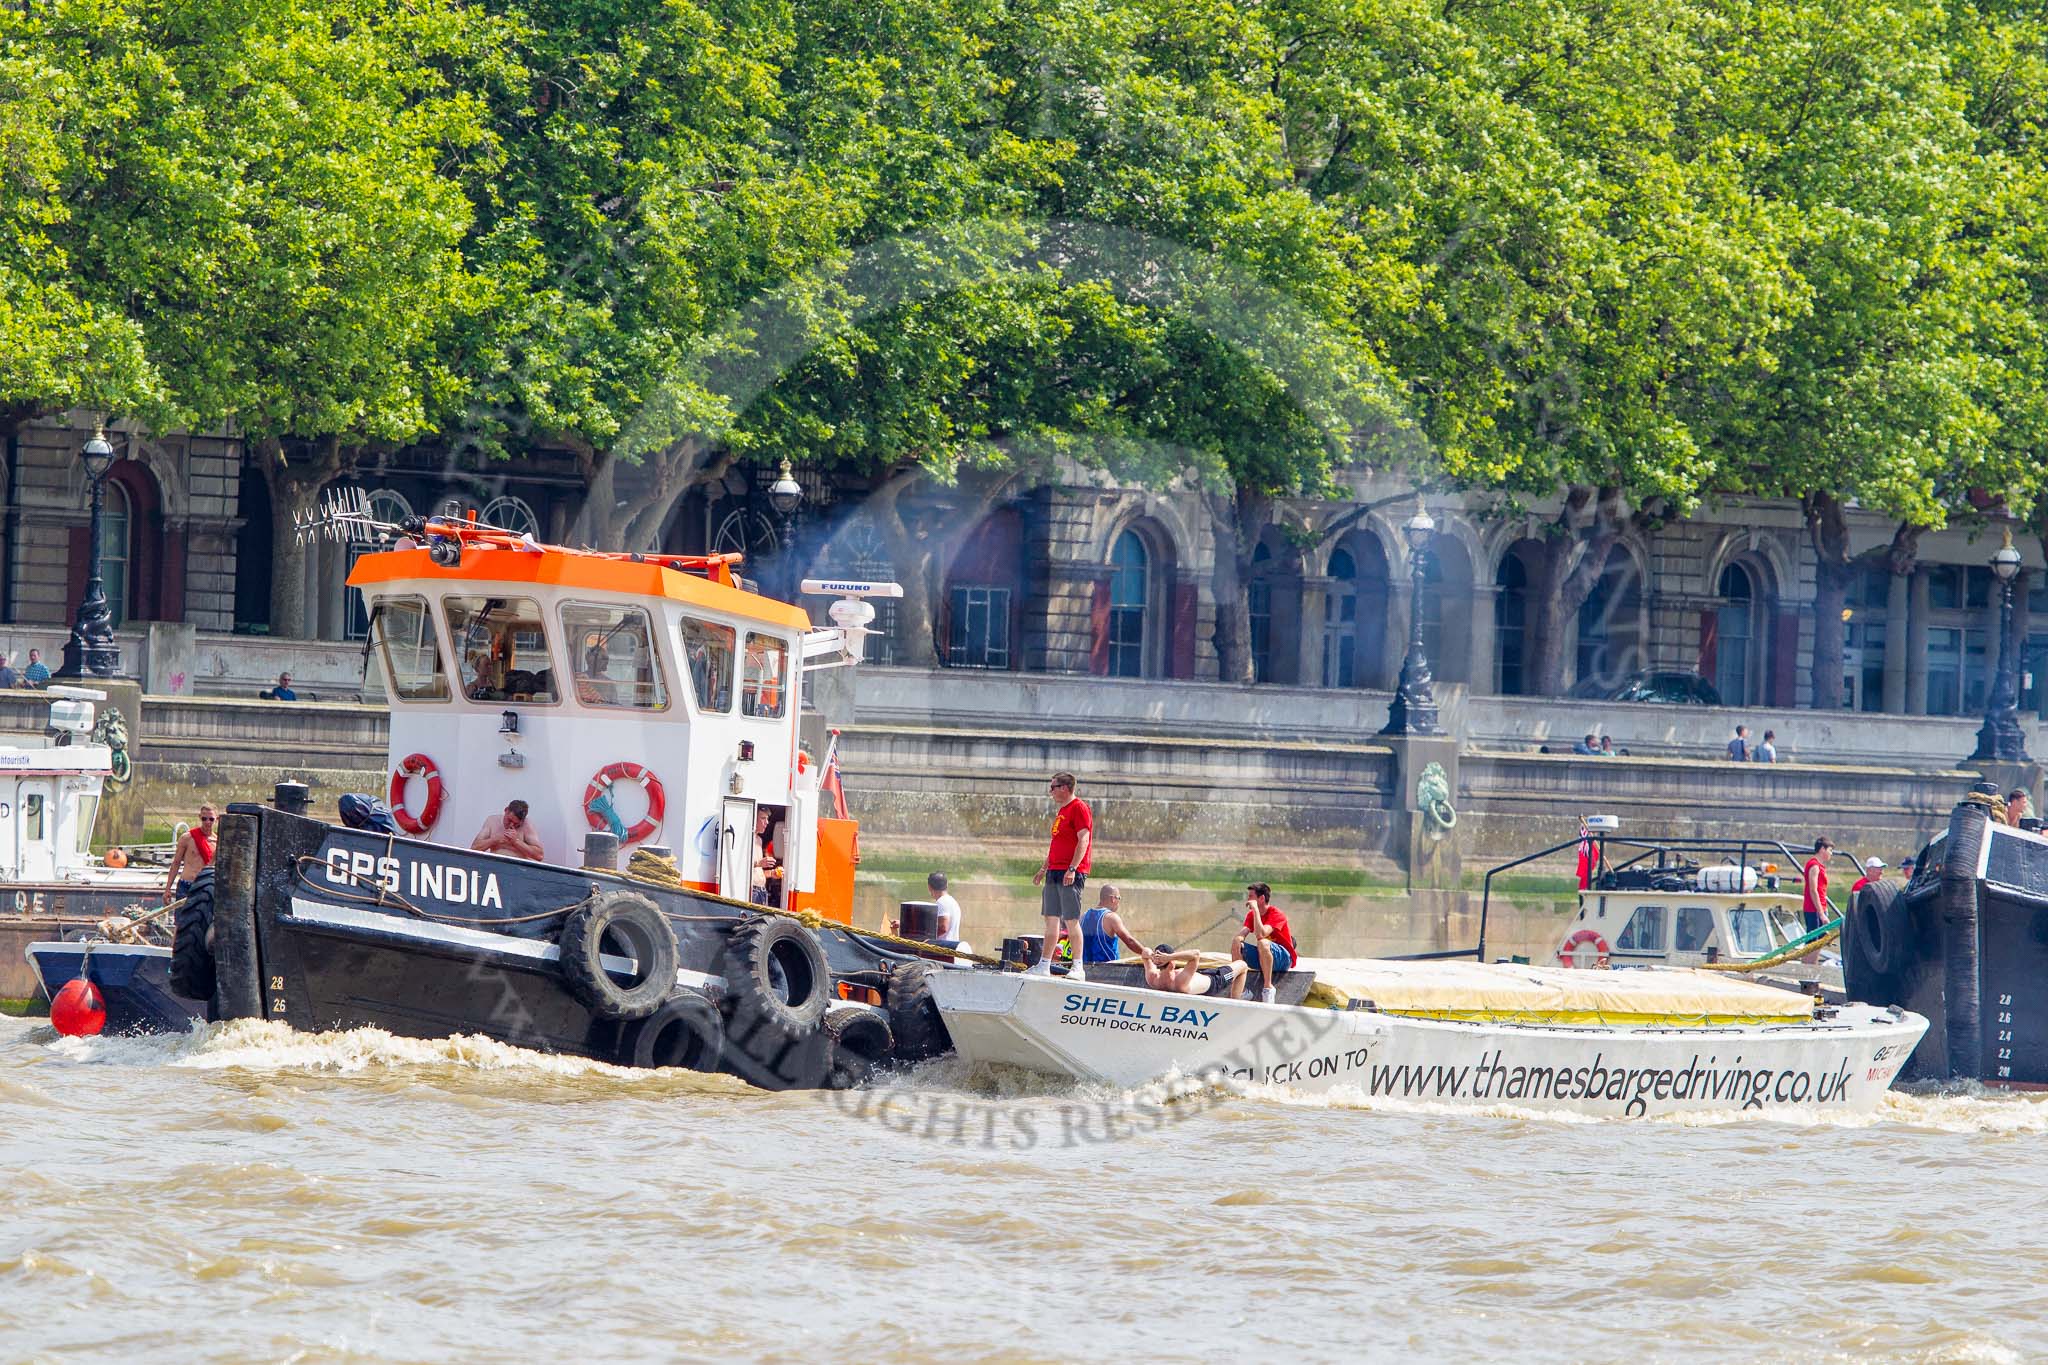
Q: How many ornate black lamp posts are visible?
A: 4